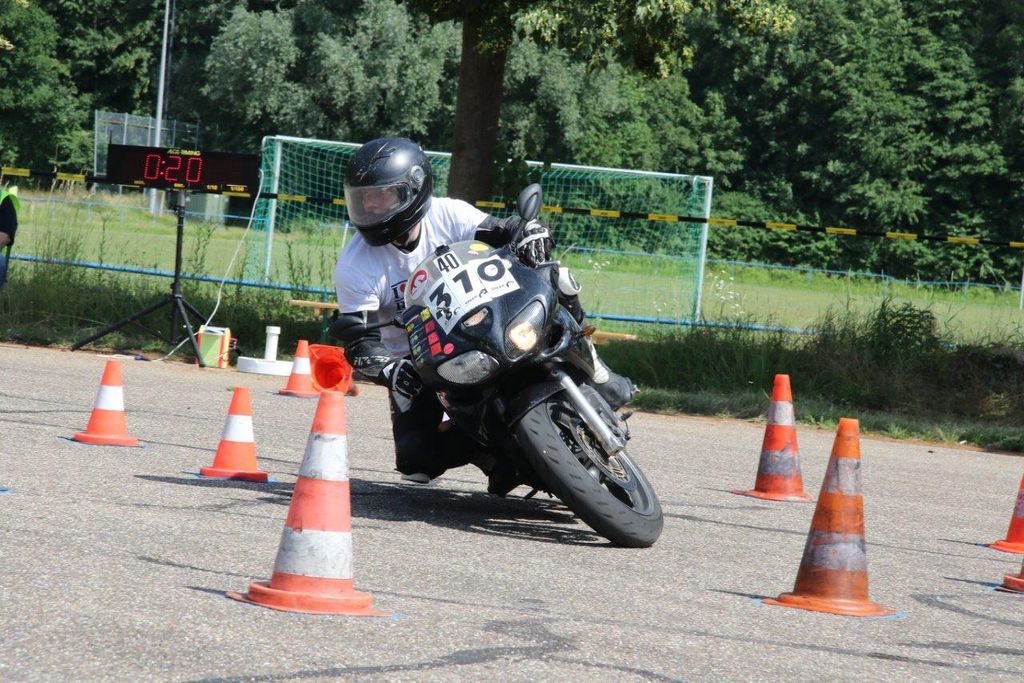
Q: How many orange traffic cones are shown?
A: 9